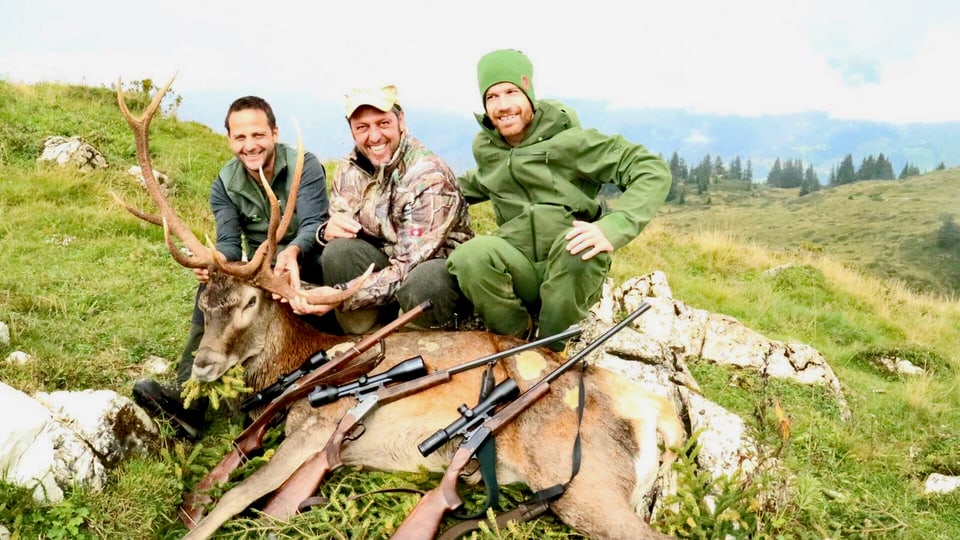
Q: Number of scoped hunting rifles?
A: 3